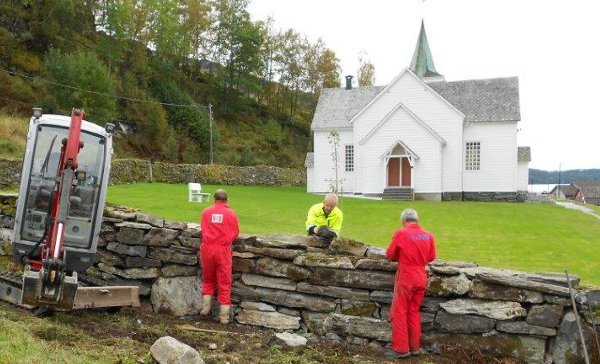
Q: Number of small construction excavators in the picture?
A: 1